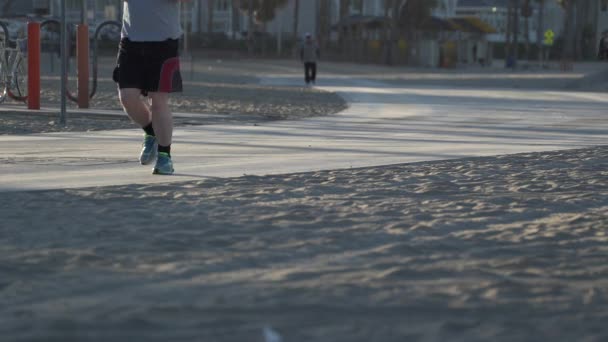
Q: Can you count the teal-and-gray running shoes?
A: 2